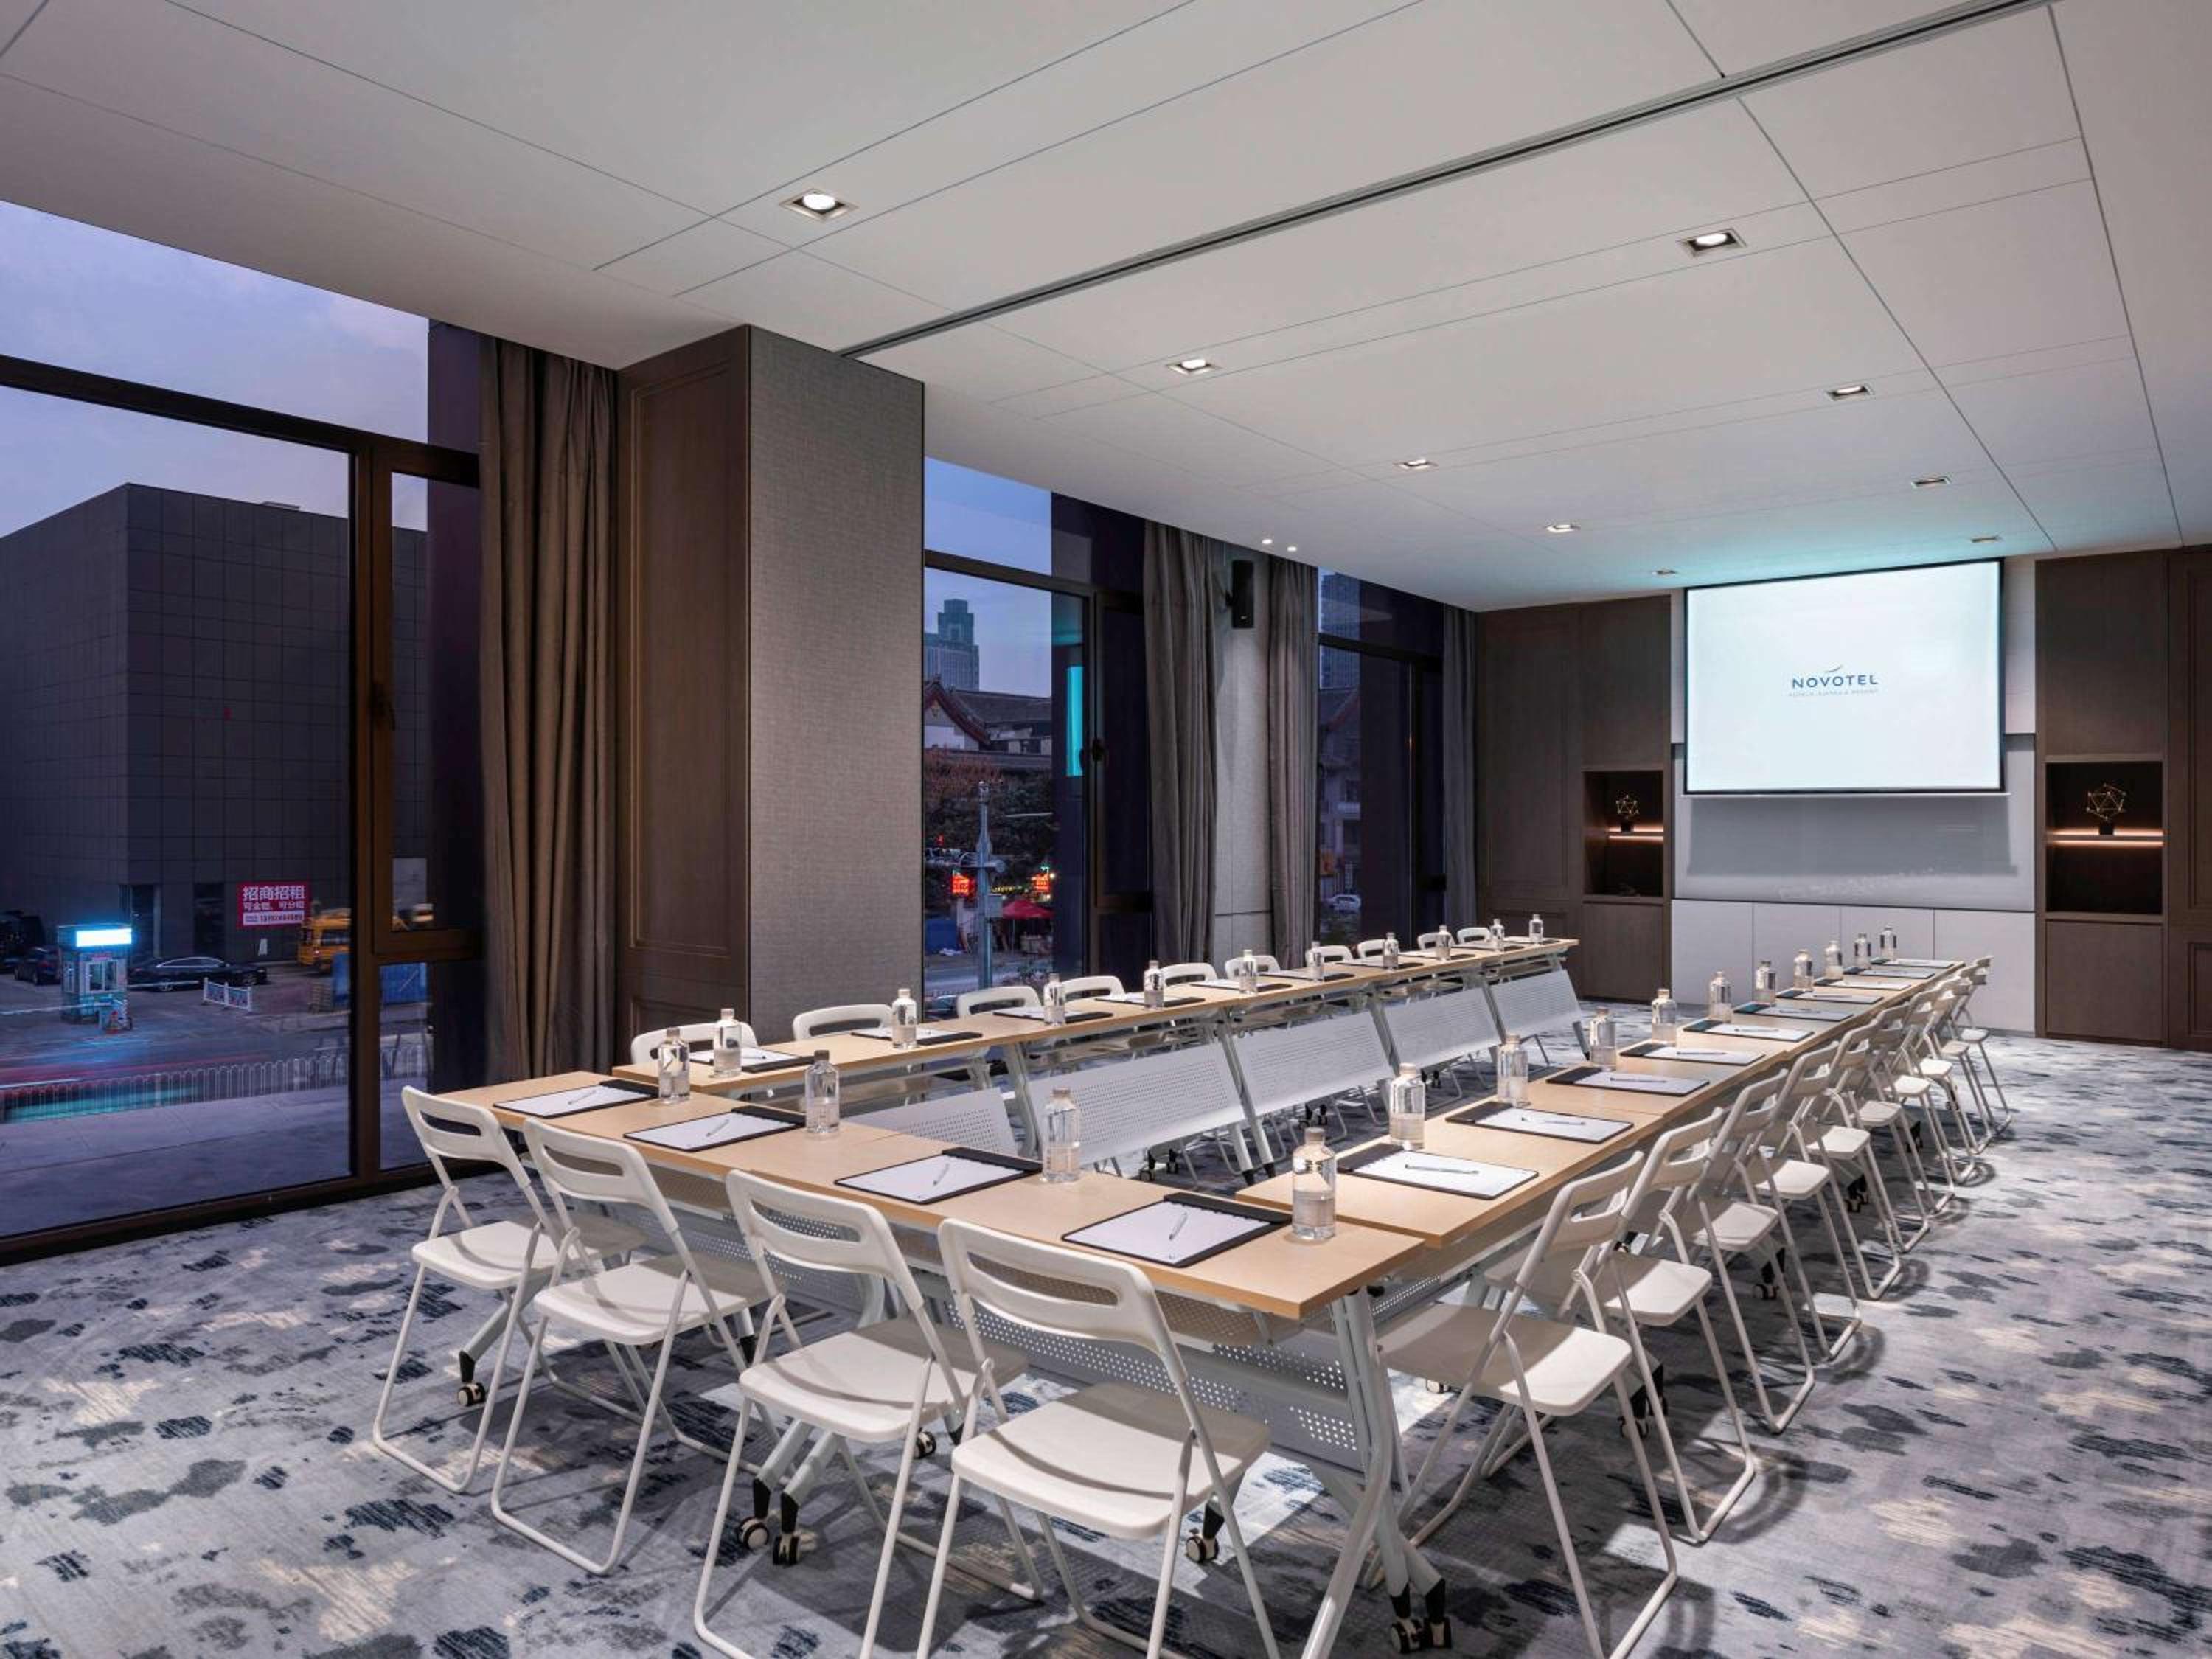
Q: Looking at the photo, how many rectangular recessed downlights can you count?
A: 9